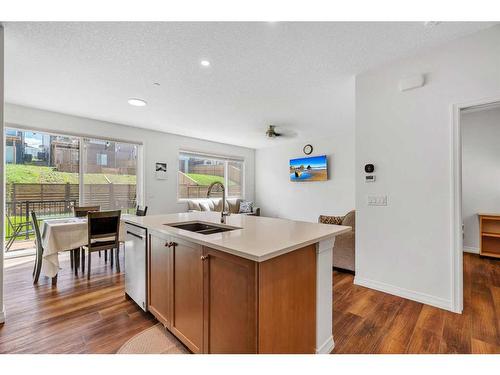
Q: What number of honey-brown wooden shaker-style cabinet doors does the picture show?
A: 3